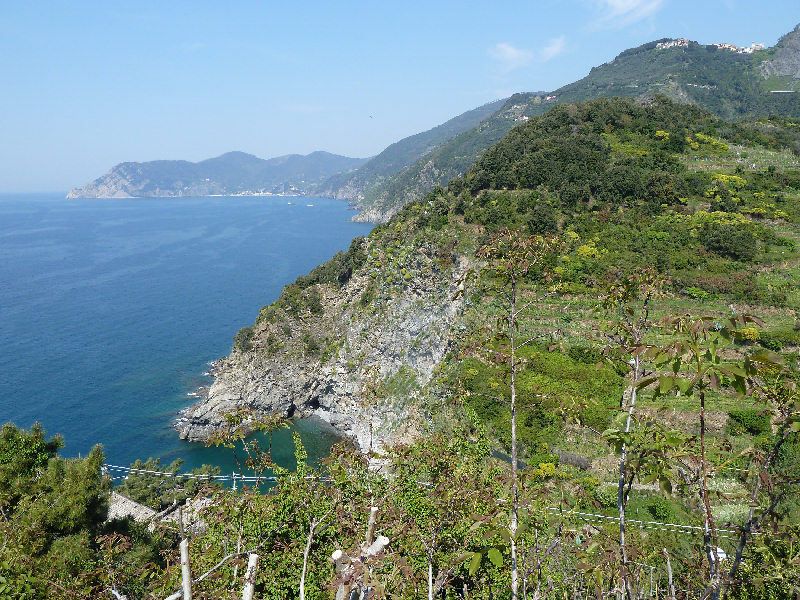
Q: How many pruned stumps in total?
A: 5